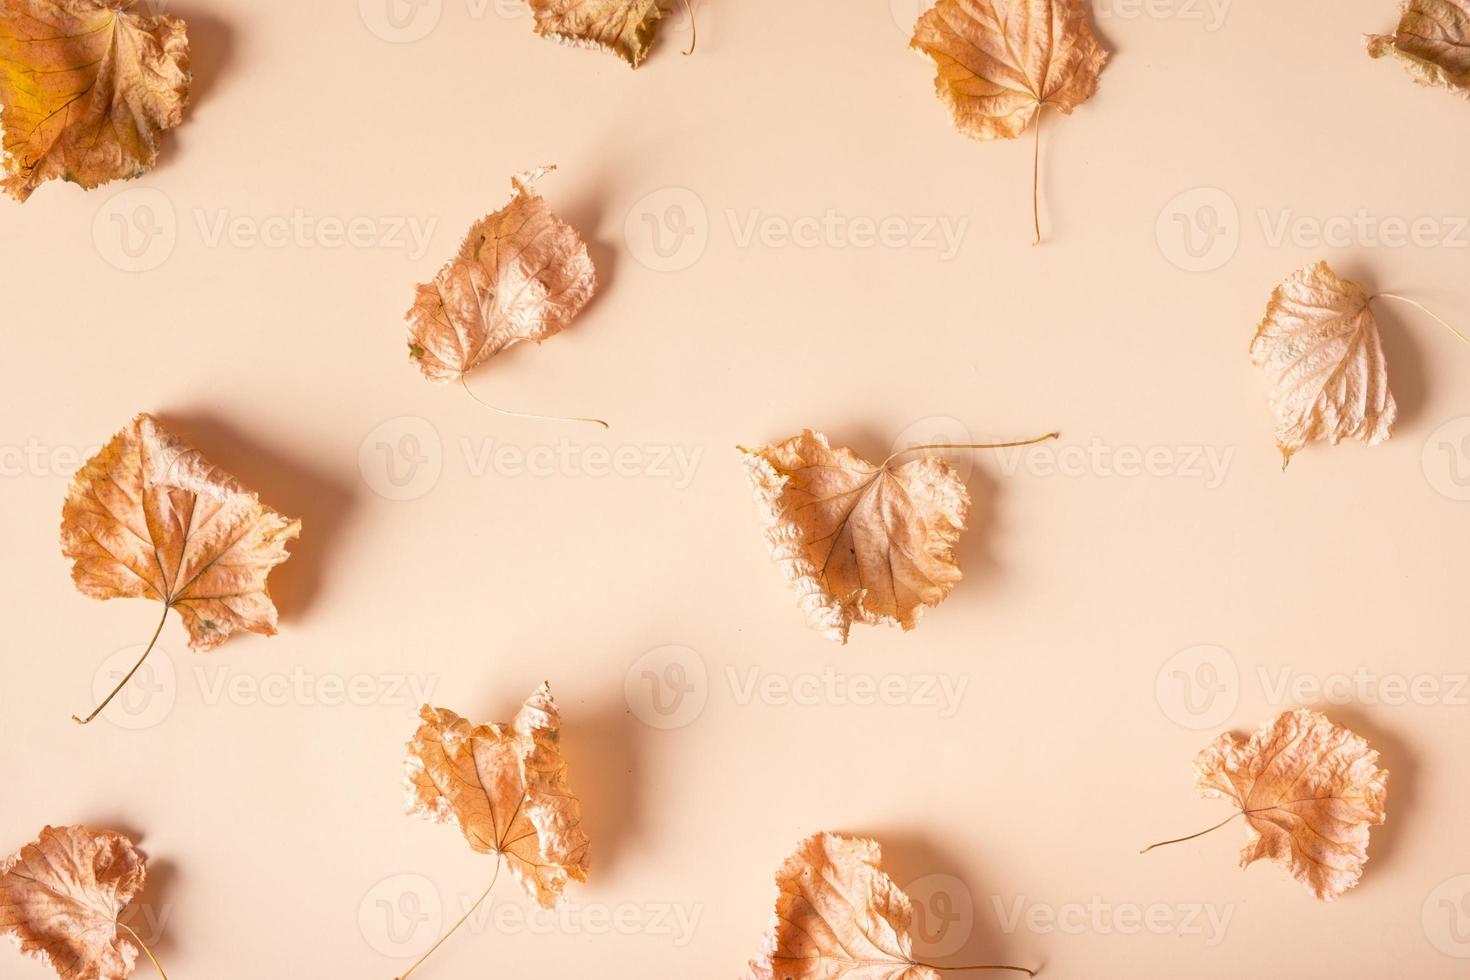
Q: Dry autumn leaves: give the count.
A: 12